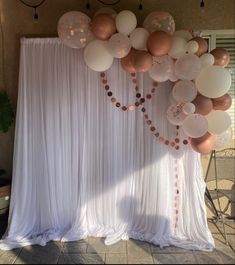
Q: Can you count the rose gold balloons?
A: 9